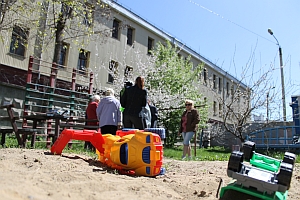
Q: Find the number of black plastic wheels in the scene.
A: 4